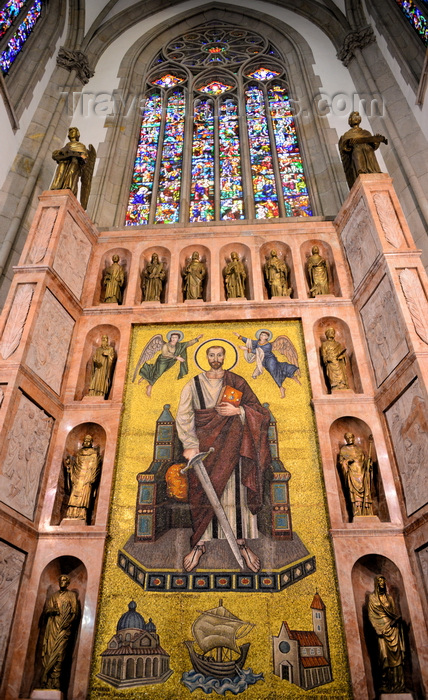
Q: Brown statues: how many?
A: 14